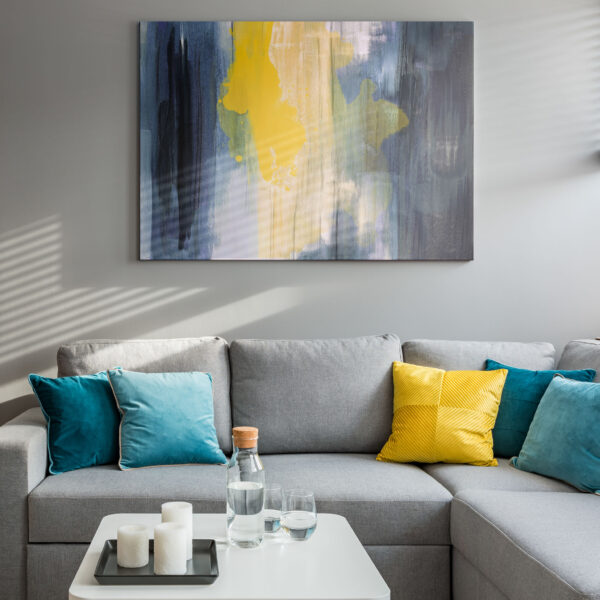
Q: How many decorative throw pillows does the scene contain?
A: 5